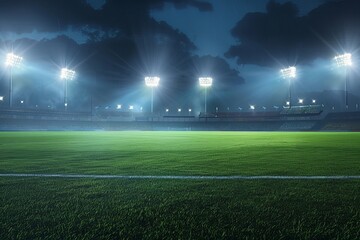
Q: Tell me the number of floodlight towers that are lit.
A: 6